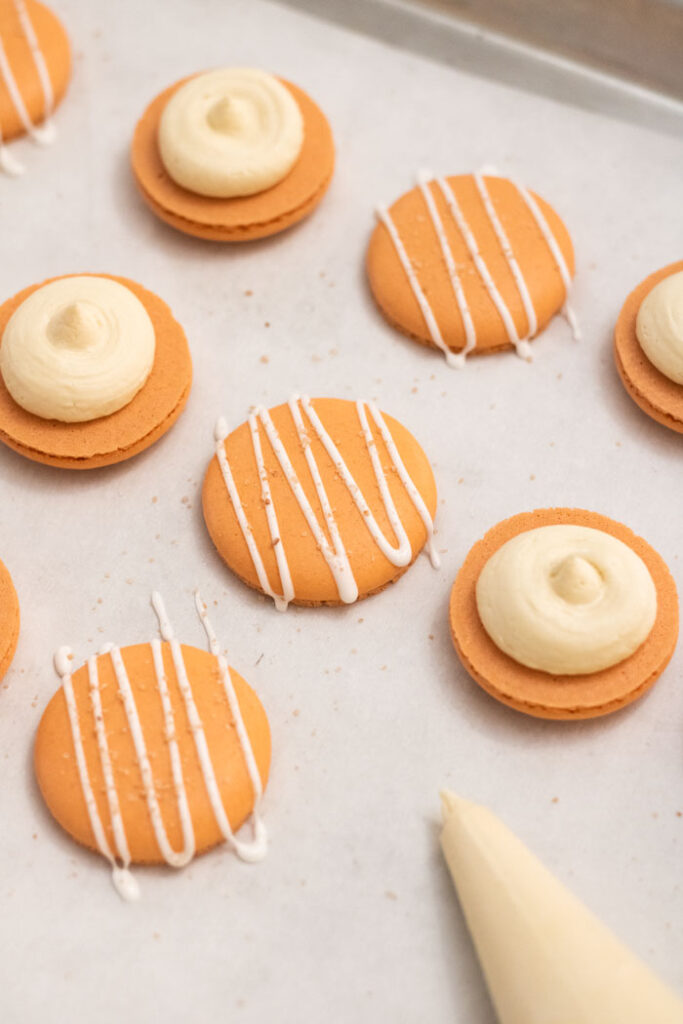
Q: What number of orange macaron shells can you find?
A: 9